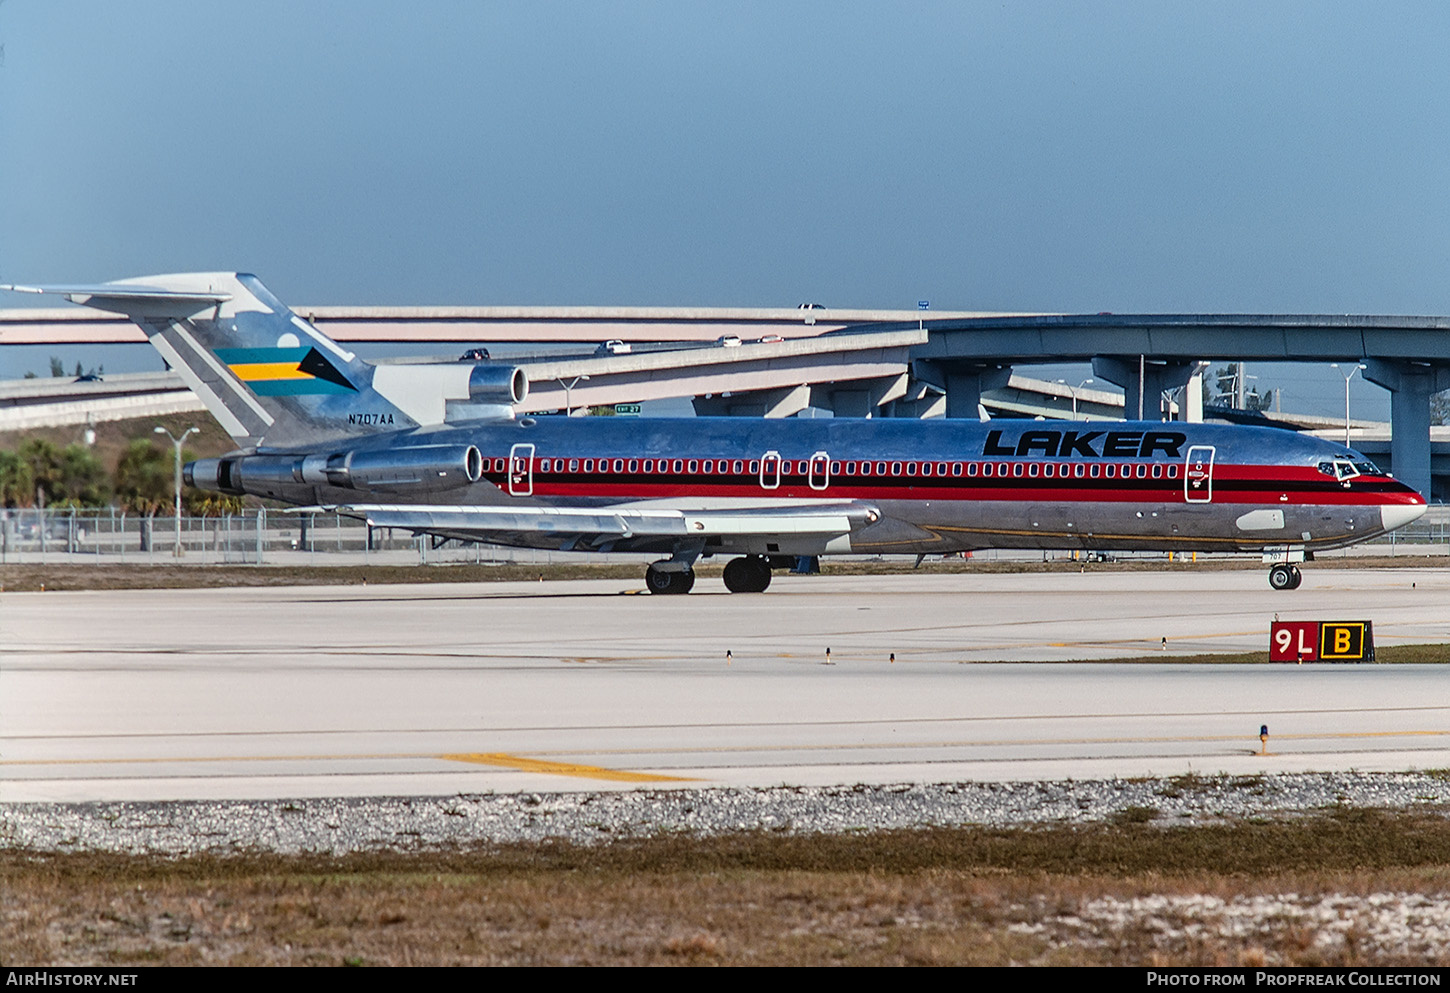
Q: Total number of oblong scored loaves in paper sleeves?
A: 0